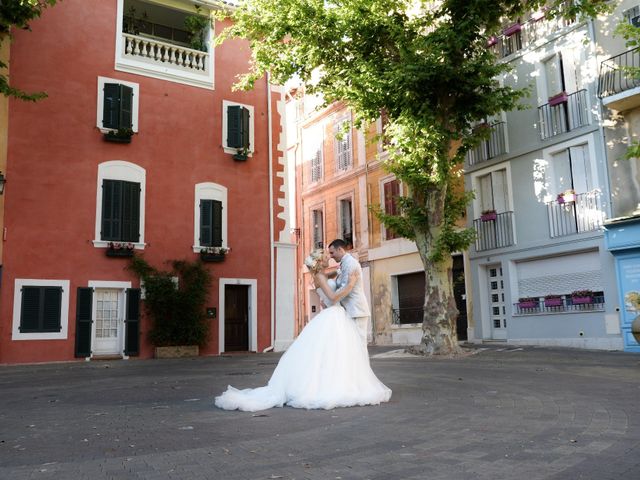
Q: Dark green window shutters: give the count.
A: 12